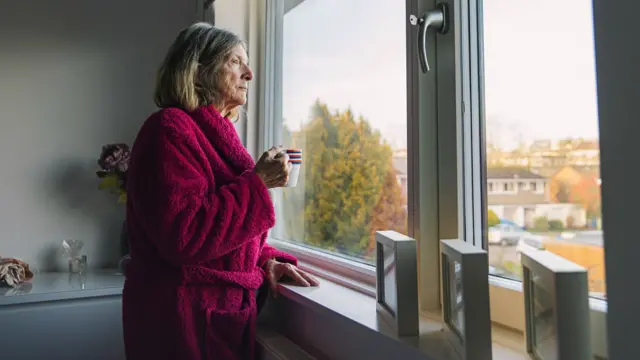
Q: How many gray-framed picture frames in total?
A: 3